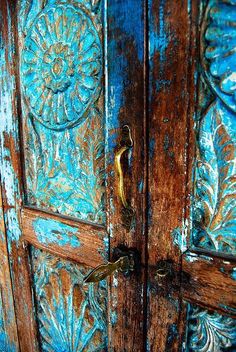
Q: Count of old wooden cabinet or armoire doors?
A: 2